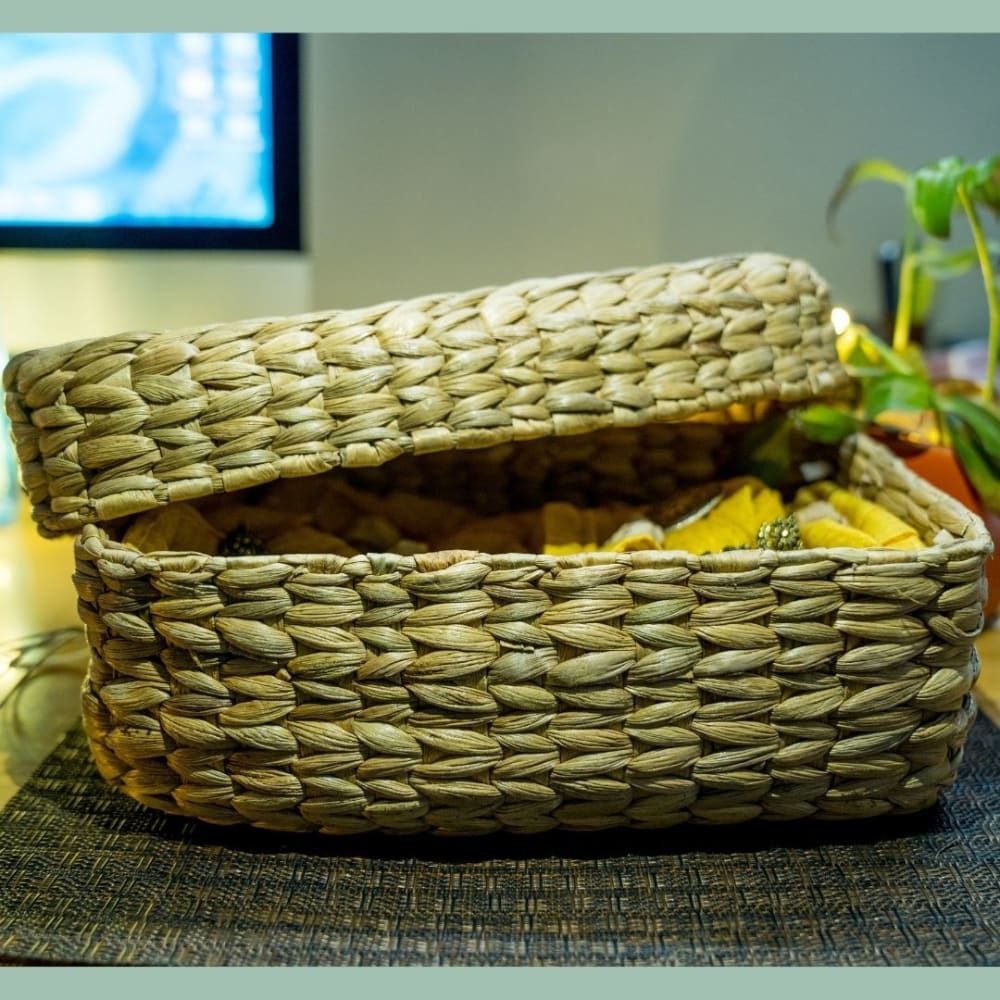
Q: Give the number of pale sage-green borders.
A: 2